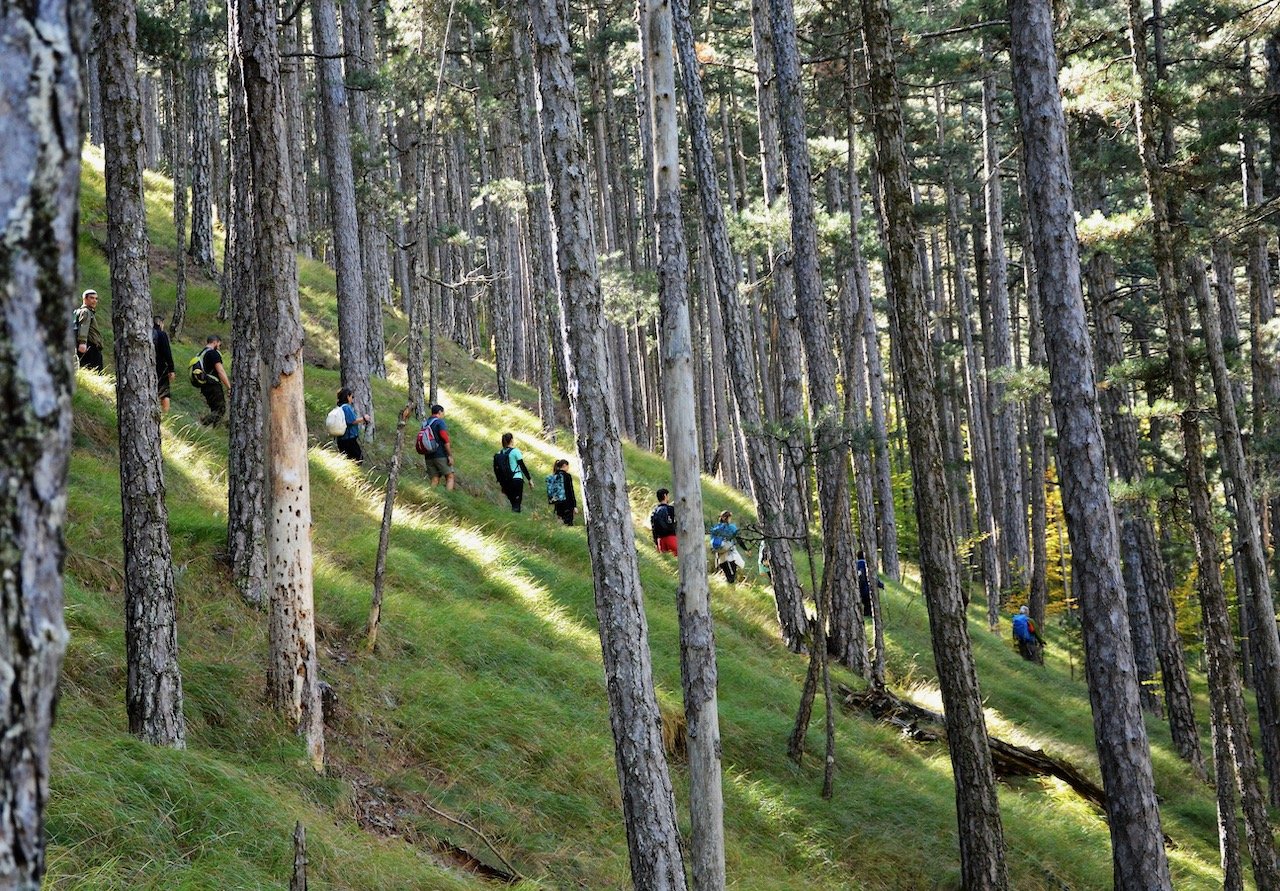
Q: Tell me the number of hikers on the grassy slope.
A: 12